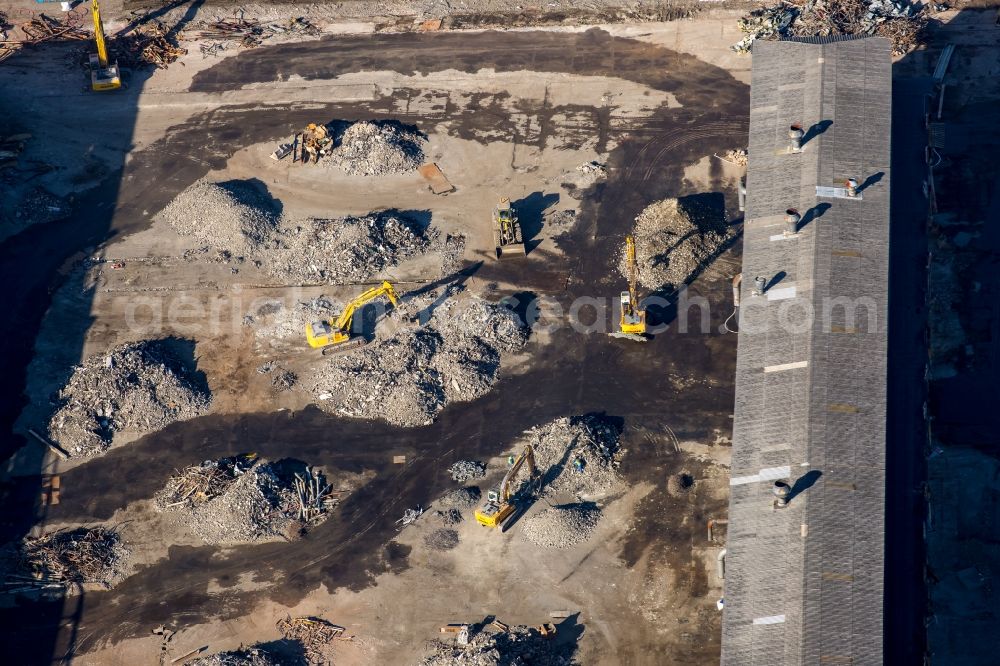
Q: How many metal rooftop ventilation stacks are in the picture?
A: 5